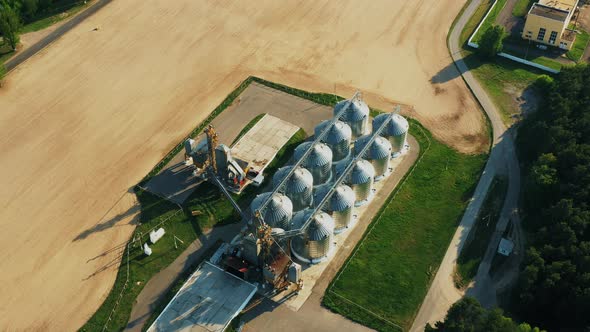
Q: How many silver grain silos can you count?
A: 10